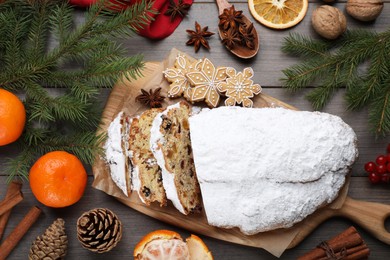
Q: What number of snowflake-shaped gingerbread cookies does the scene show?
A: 3